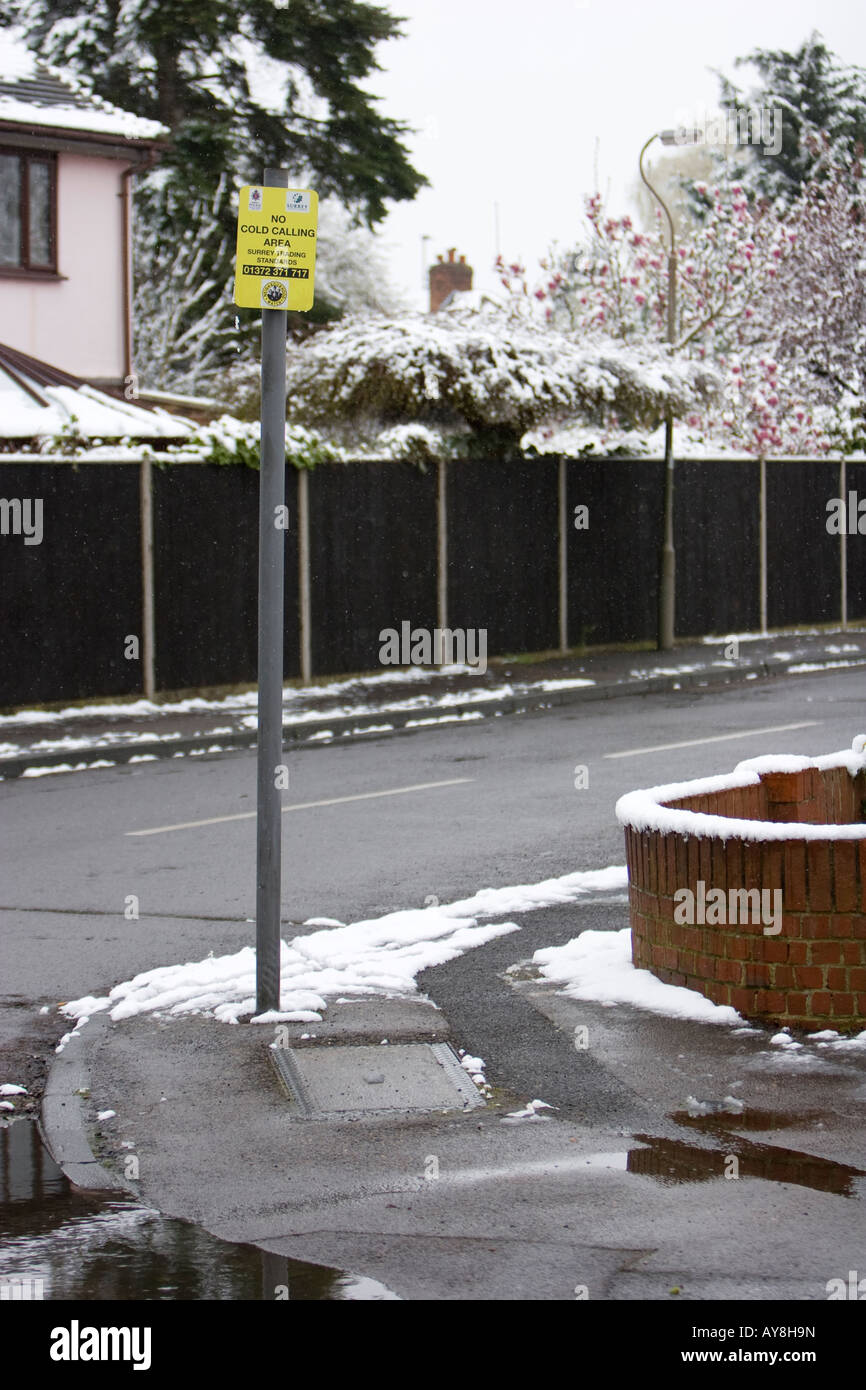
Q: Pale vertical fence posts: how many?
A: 6